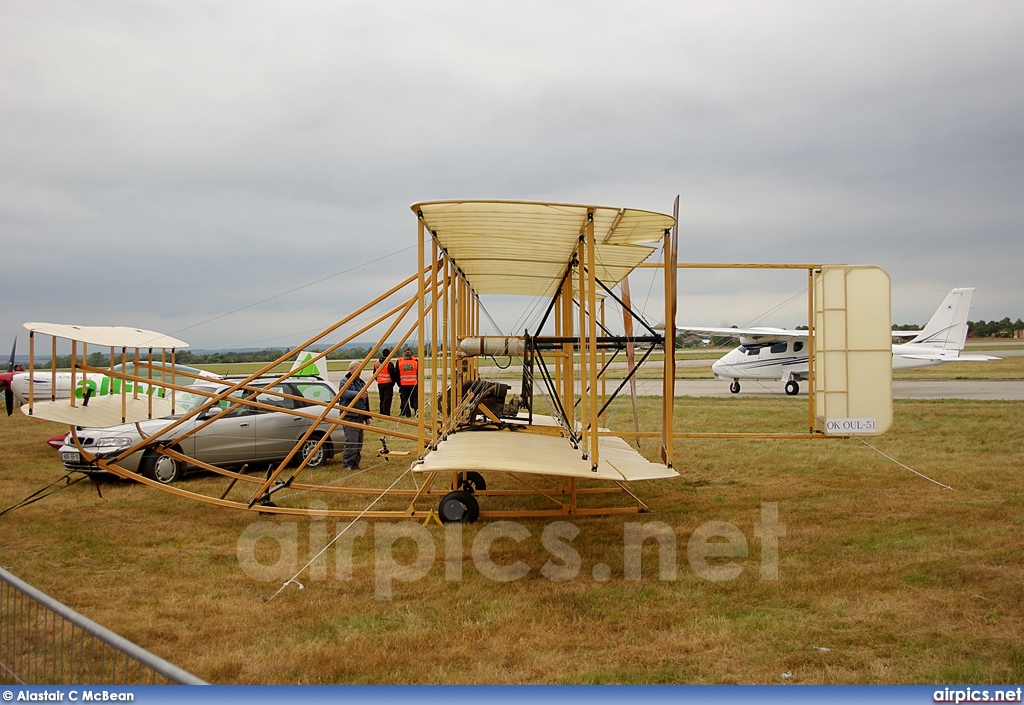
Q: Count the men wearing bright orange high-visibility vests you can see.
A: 2